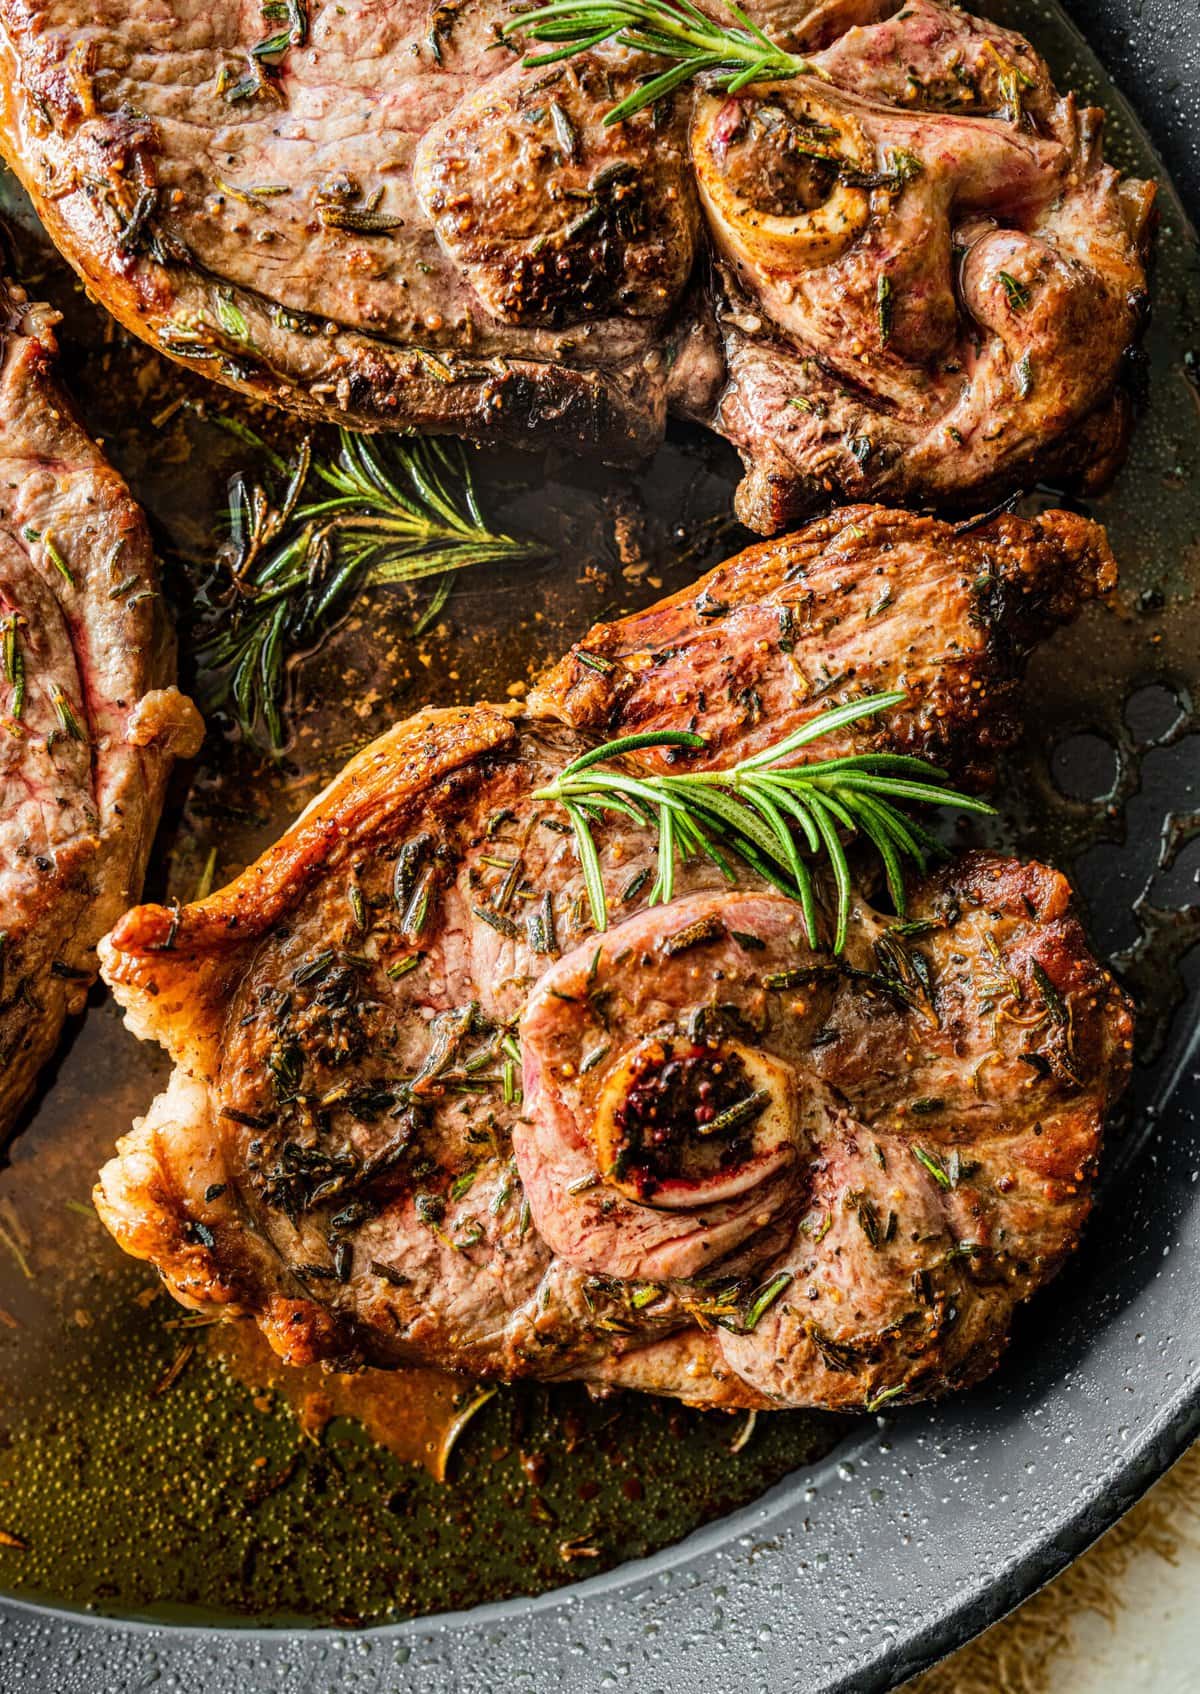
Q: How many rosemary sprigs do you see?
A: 3